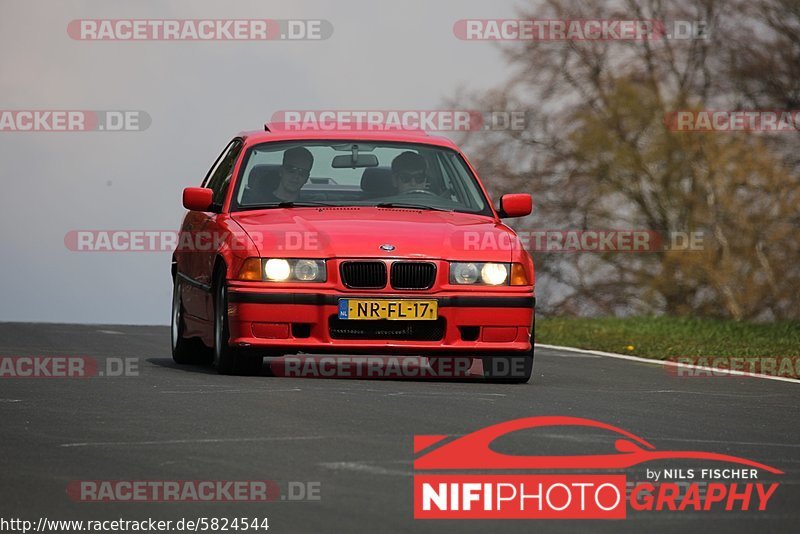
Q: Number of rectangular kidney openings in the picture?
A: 2